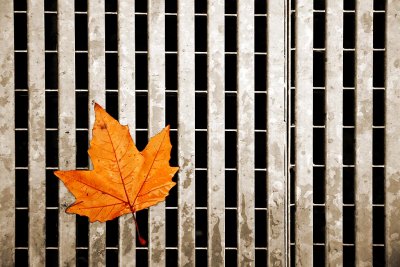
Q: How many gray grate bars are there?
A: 14